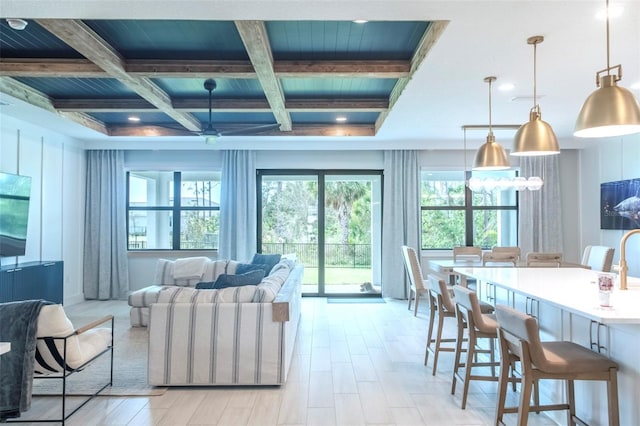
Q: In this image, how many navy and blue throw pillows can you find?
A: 4